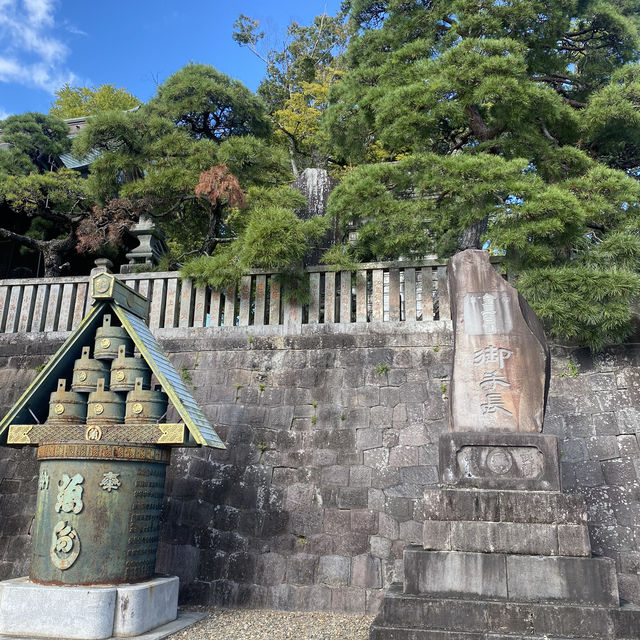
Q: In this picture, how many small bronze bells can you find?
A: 6